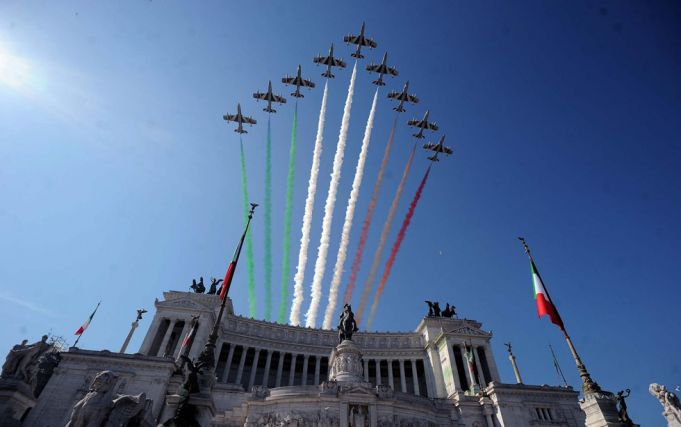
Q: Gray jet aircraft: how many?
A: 9